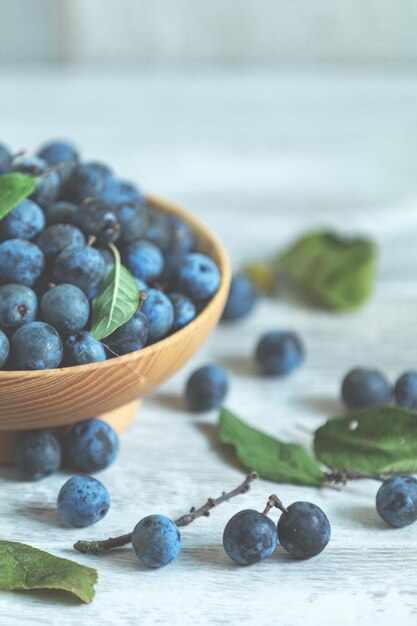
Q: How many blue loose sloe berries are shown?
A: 12